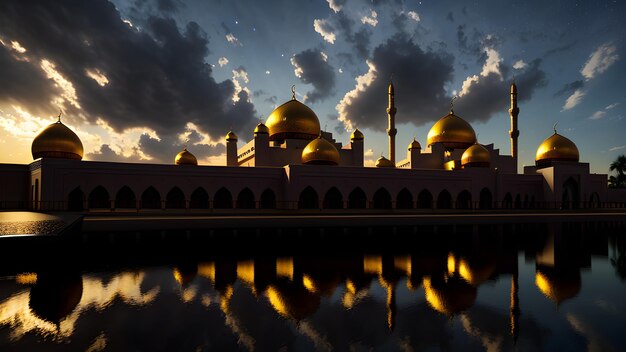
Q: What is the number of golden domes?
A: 12